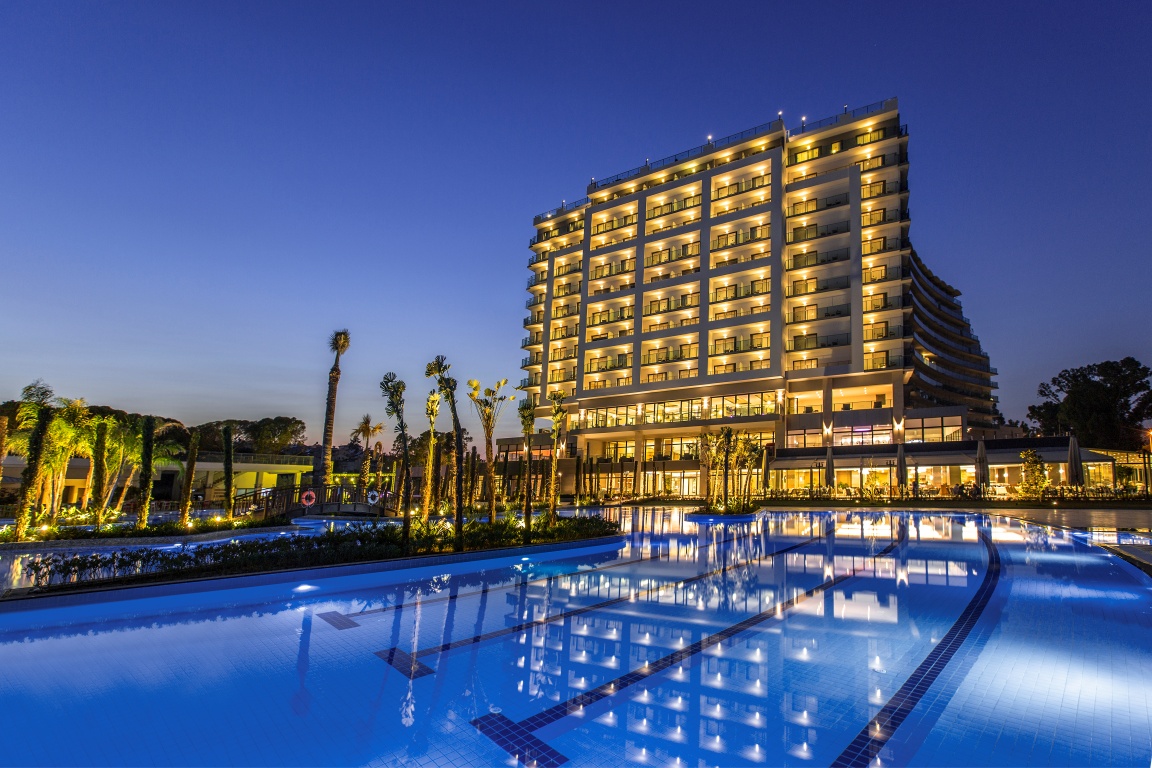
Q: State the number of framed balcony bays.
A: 12